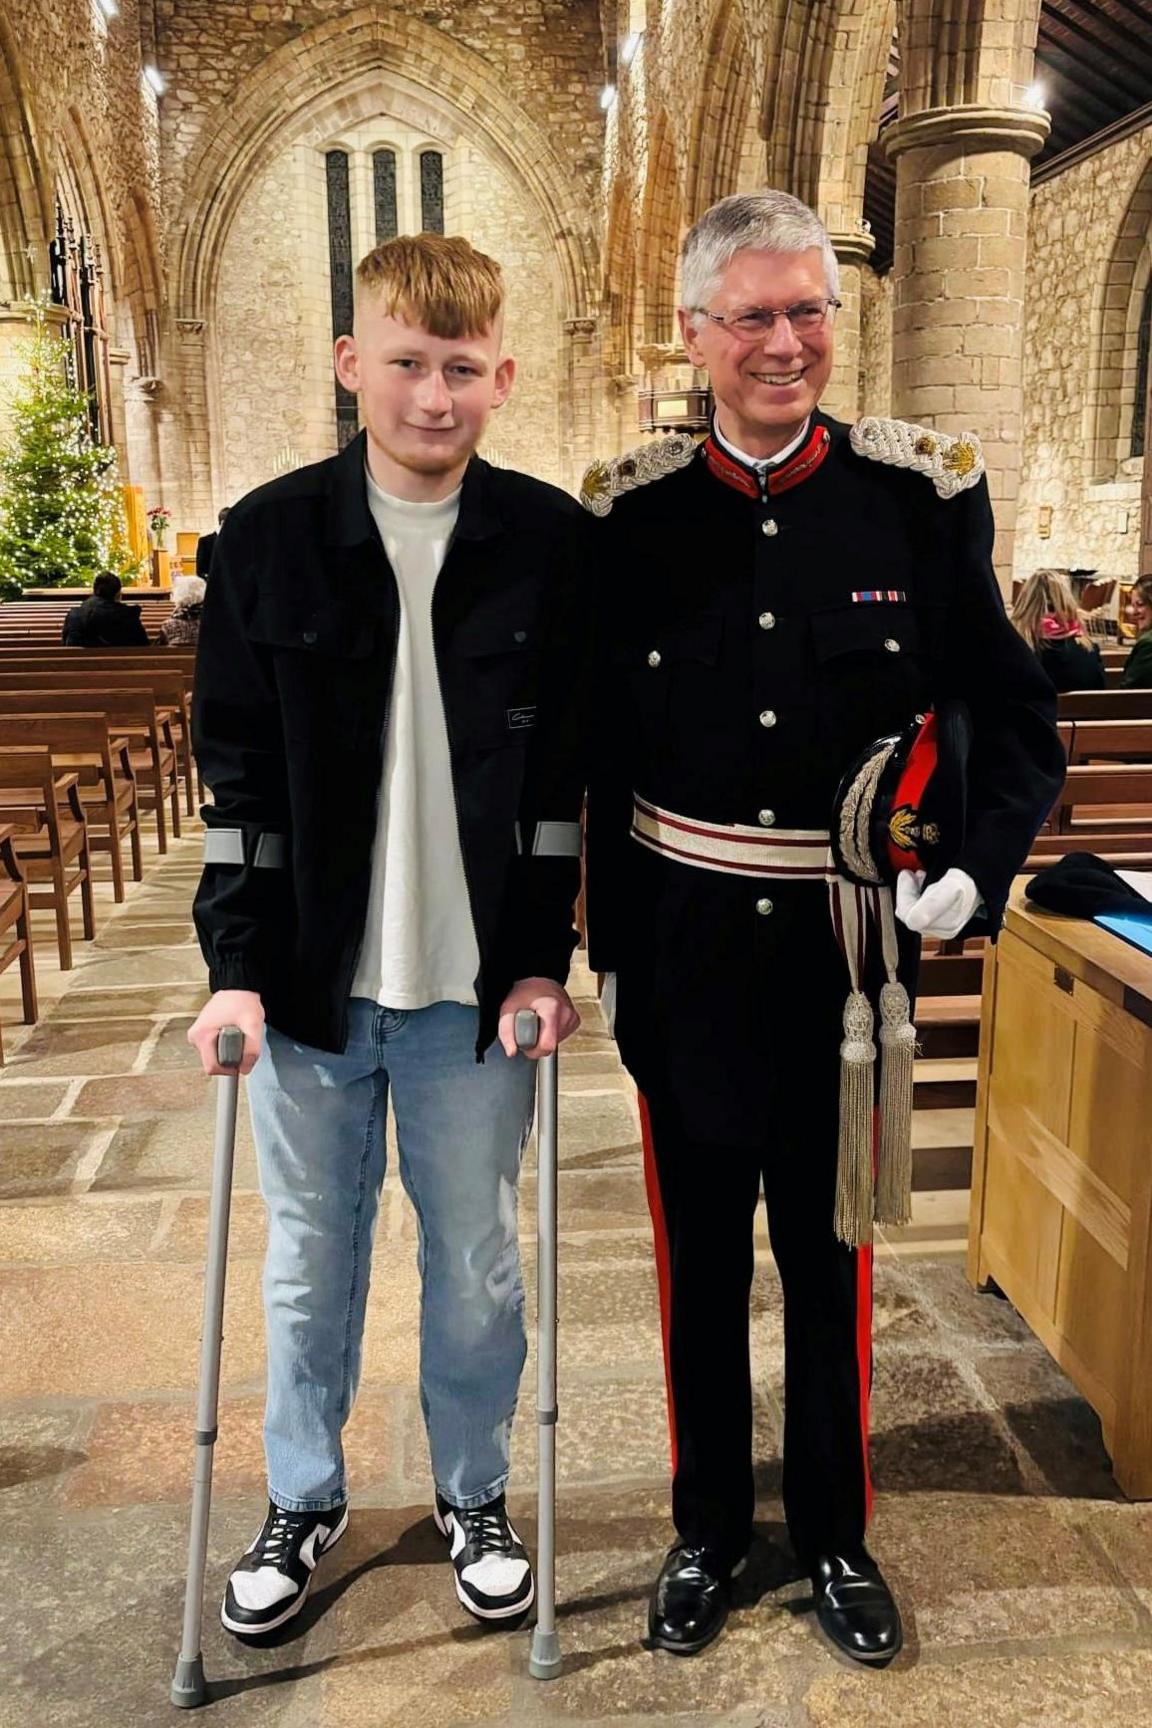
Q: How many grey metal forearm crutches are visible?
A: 2